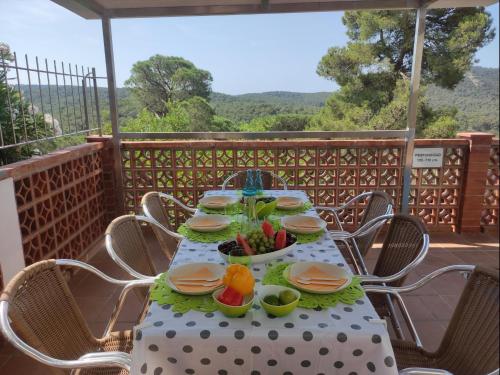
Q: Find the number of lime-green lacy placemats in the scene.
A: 6